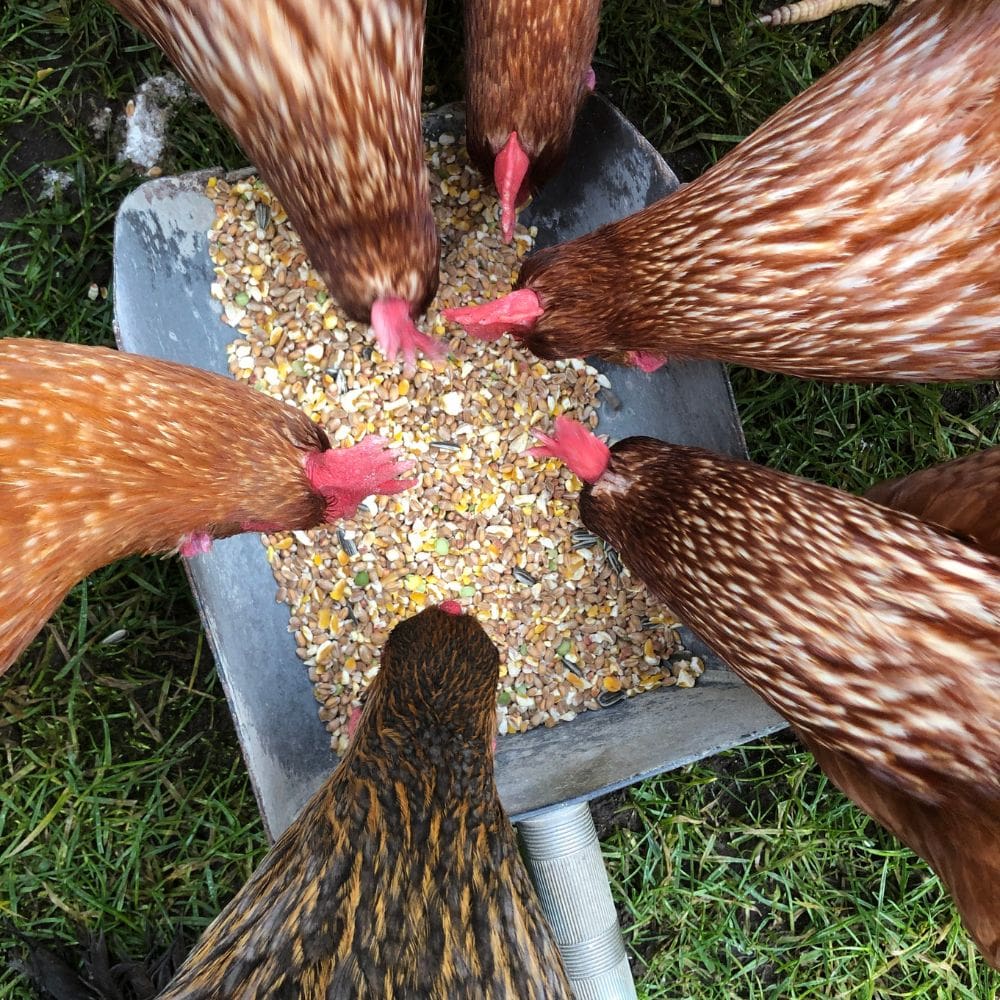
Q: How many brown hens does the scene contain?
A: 5